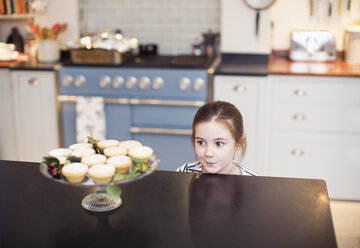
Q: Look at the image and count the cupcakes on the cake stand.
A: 11